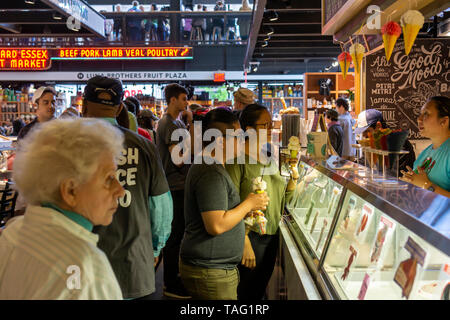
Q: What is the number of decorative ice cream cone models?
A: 4